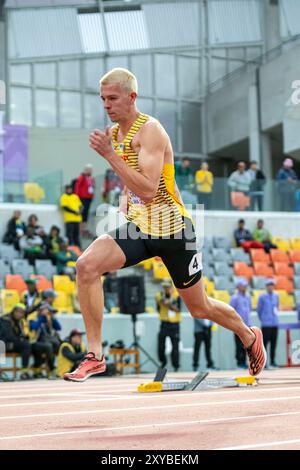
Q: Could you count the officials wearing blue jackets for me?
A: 2